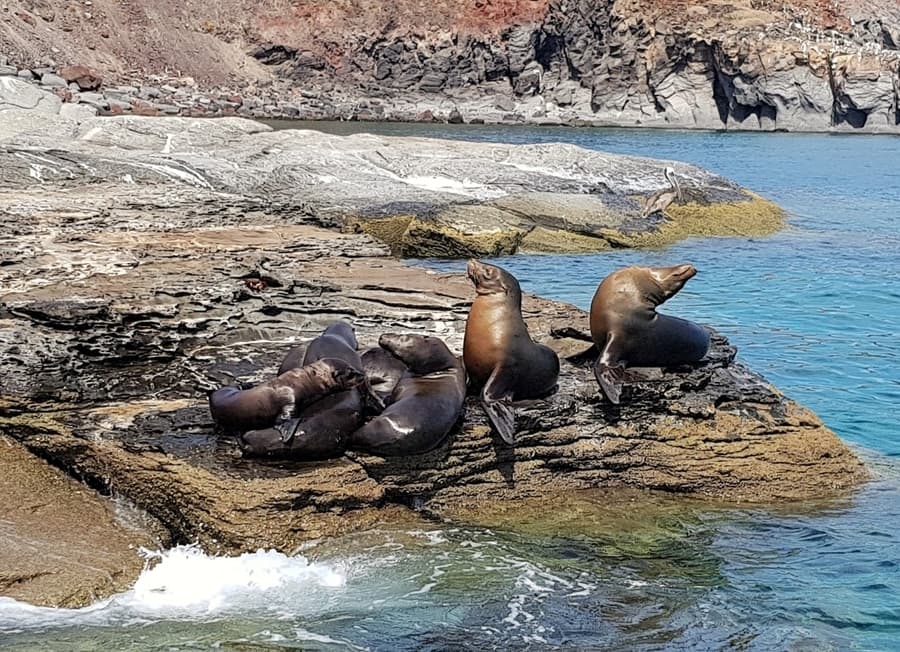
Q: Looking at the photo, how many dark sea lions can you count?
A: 5